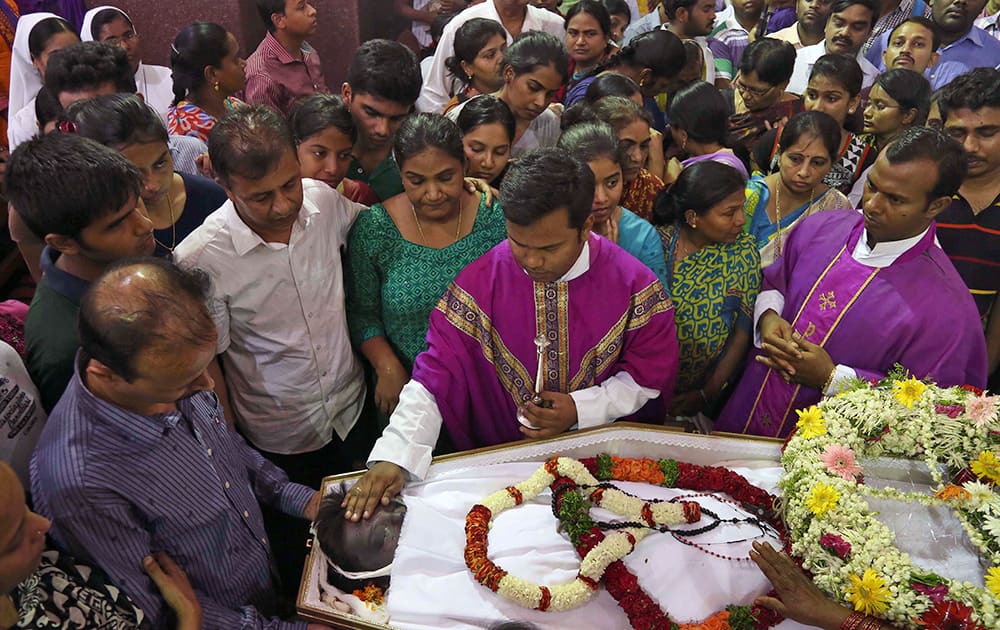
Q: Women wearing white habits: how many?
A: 2